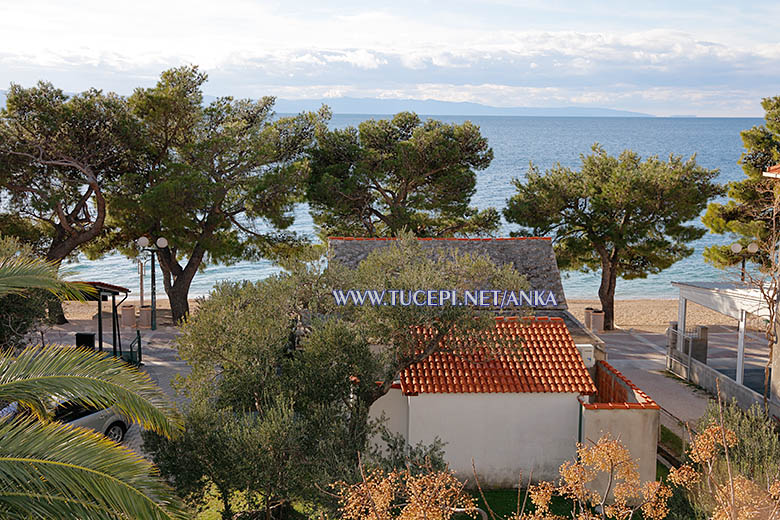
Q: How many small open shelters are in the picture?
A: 2